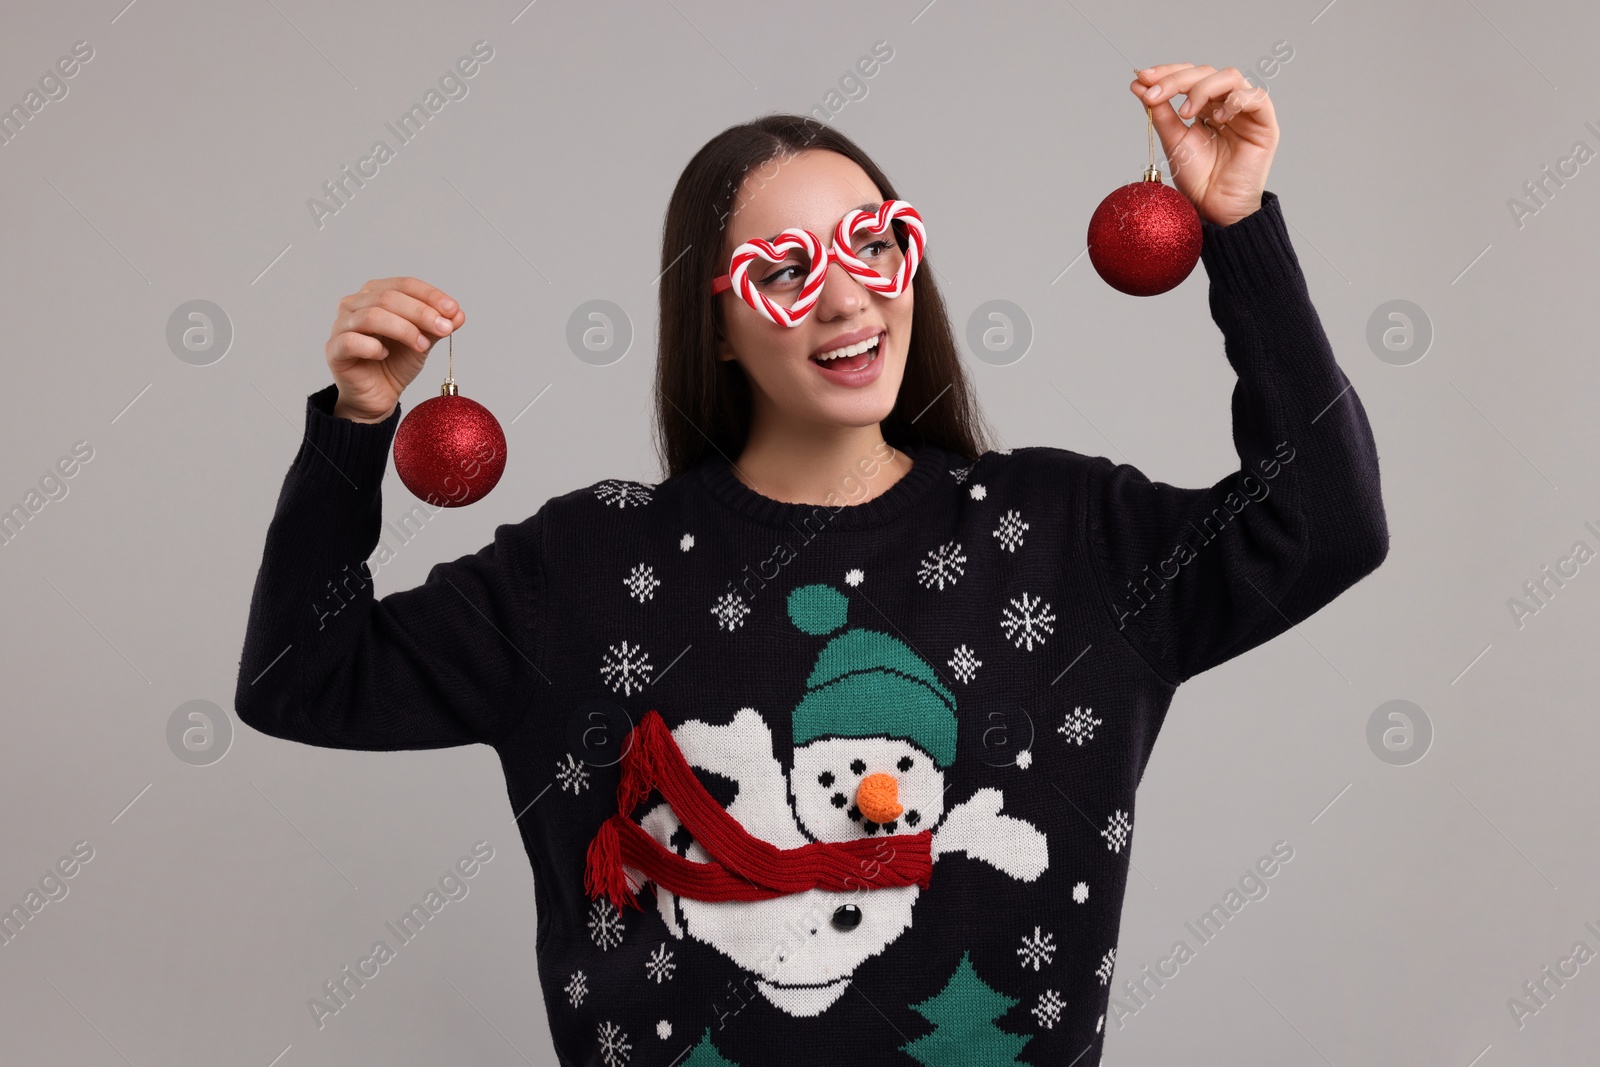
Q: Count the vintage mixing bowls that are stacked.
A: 0